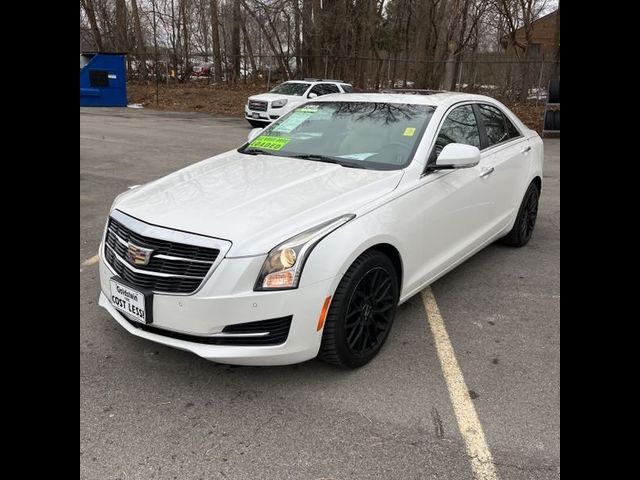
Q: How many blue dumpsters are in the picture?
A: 1